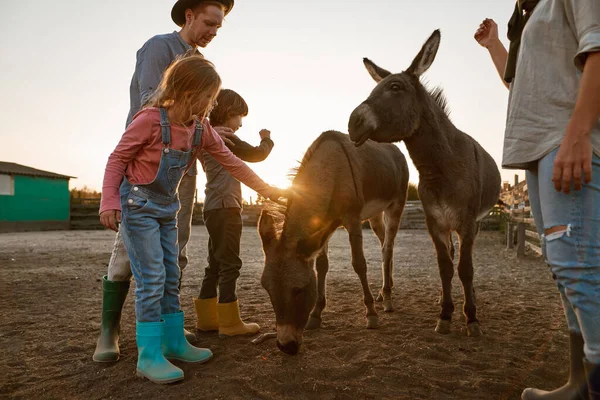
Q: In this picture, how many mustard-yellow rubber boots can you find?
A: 2